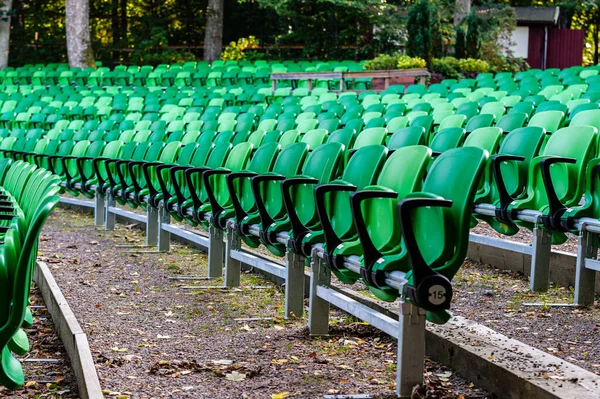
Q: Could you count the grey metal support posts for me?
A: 11